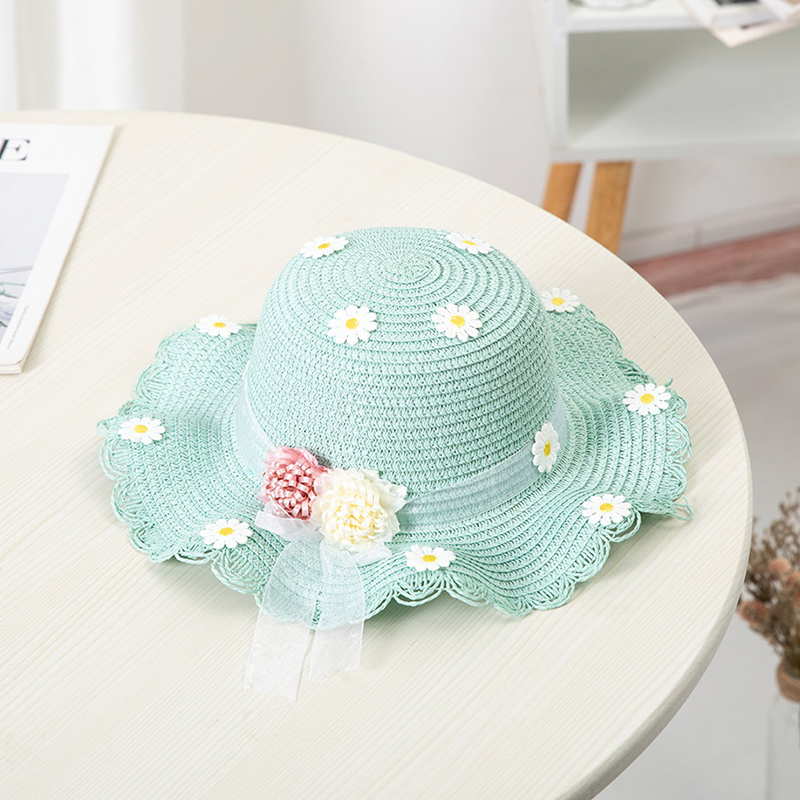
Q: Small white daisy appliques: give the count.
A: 12